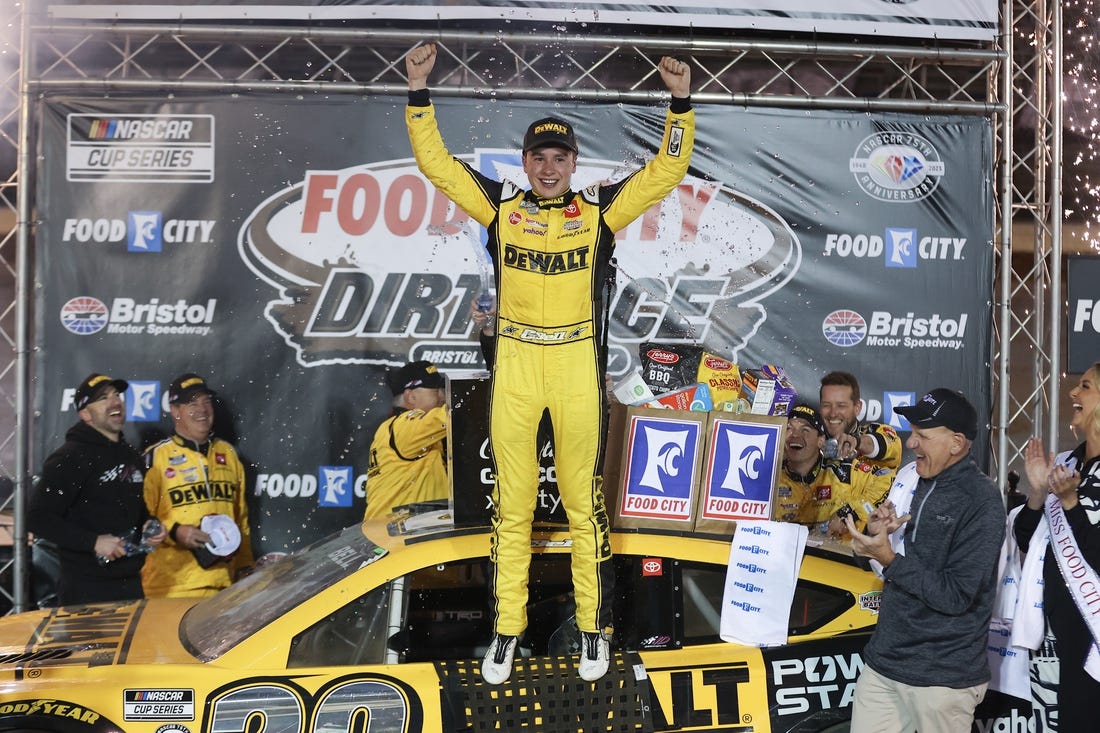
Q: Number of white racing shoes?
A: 2